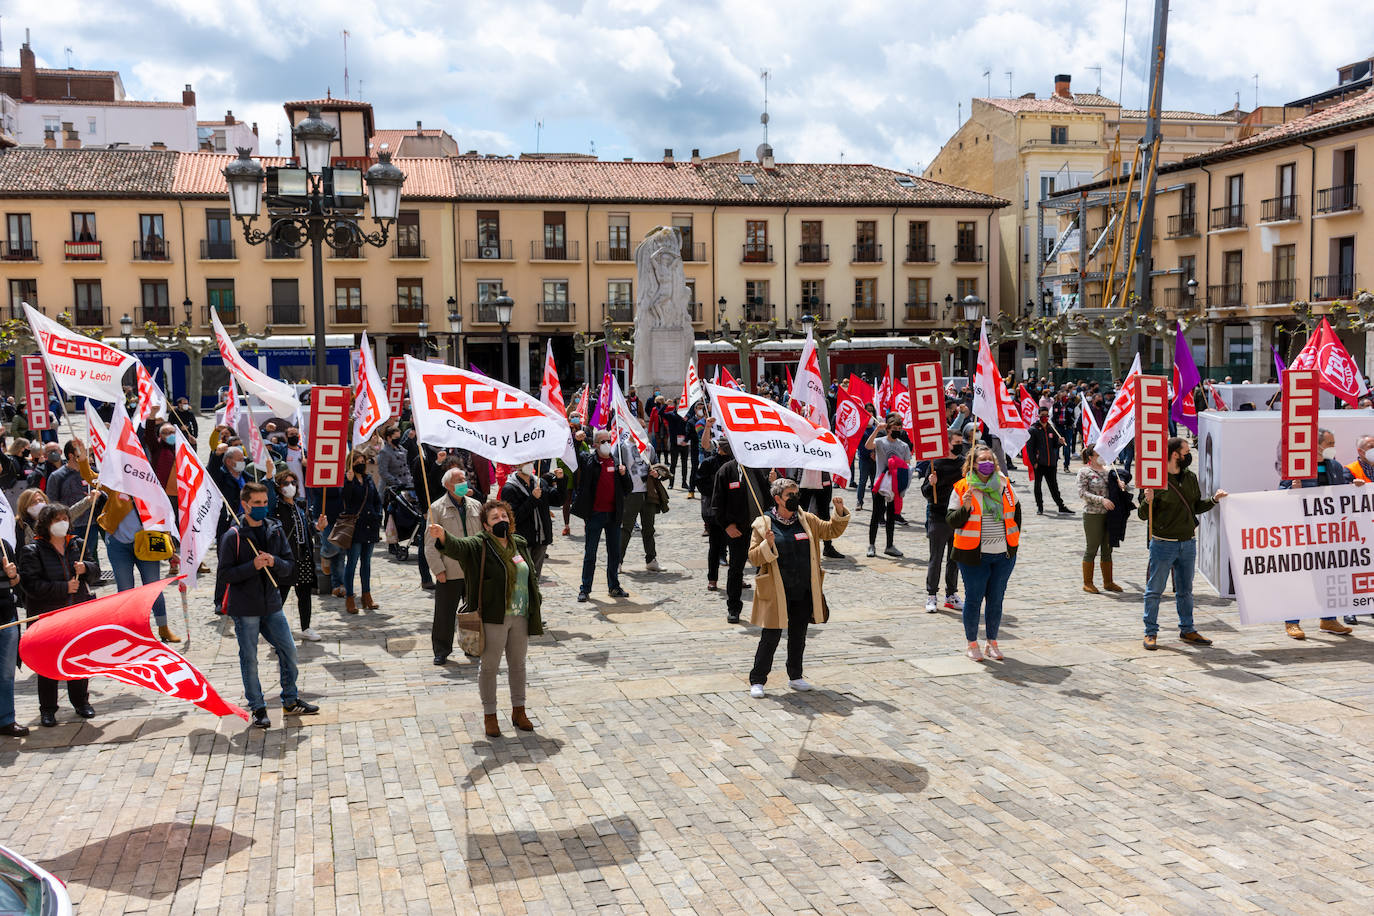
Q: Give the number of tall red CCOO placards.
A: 6